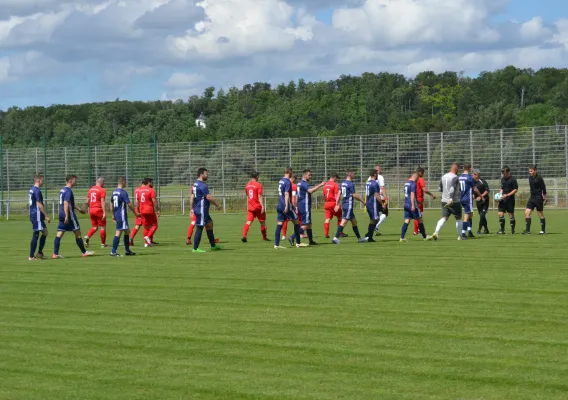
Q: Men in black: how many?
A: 3